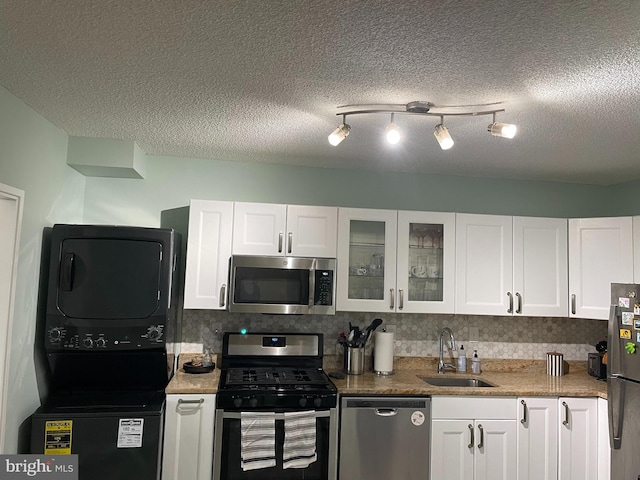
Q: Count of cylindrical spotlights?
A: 4